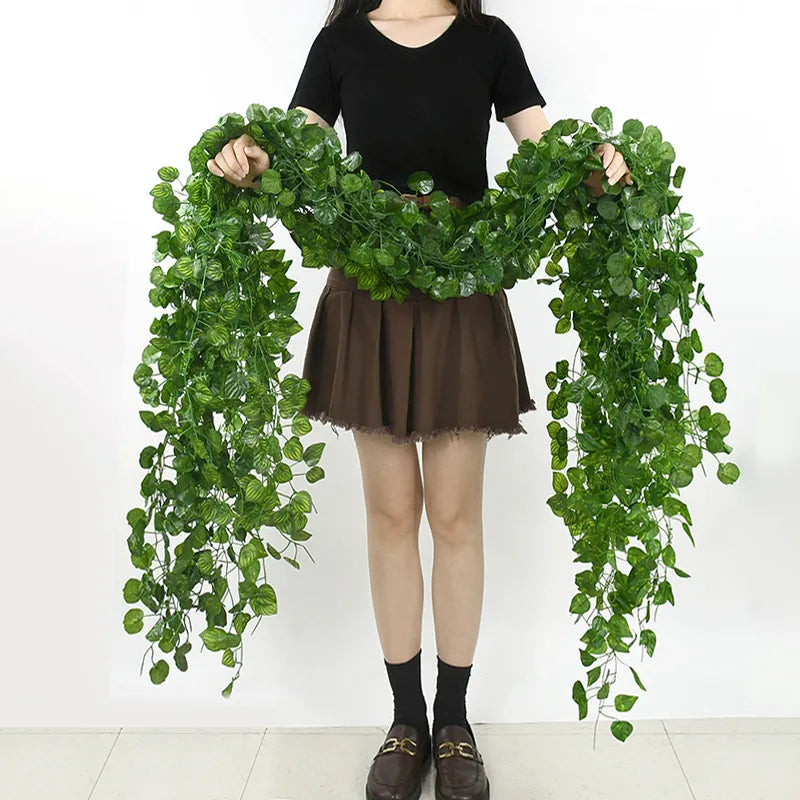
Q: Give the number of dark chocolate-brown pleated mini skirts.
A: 1